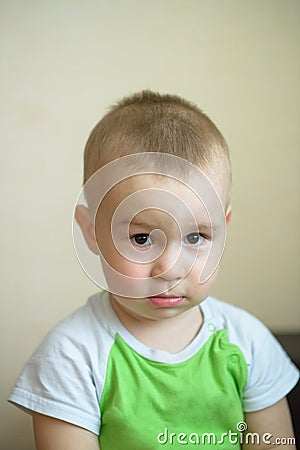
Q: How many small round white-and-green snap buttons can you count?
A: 2